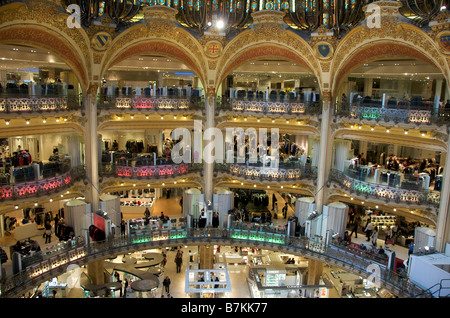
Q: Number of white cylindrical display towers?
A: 7